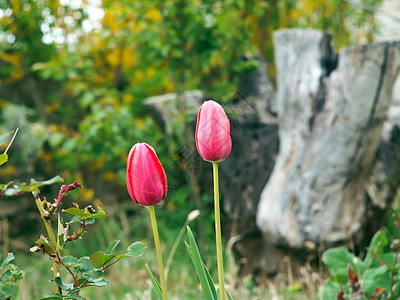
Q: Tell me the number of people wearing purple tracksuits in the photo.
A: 0